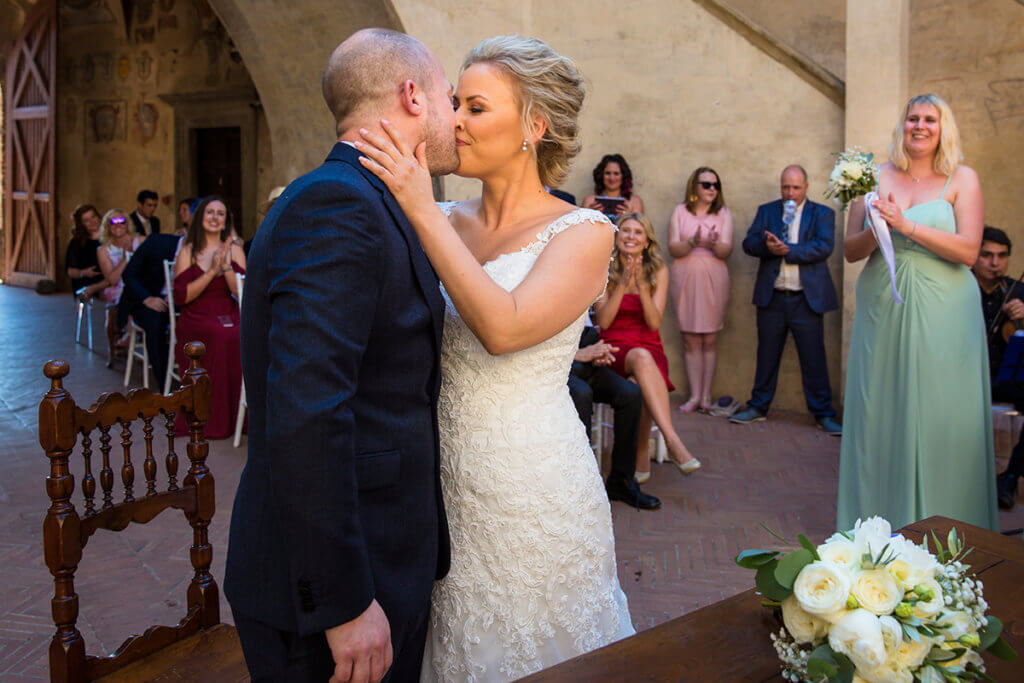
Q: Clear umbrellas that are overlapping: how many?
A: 0